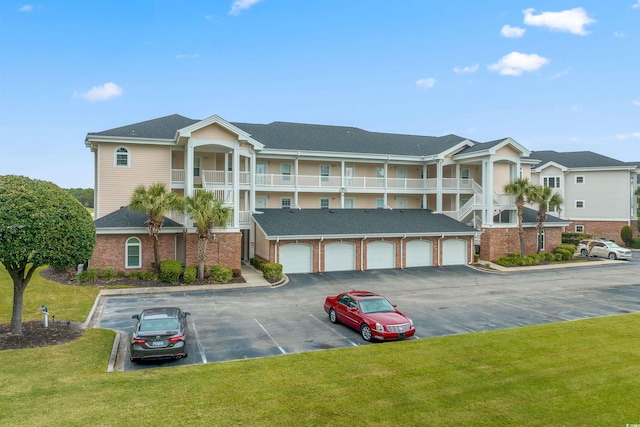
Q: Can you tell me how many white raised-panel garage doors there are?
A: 5